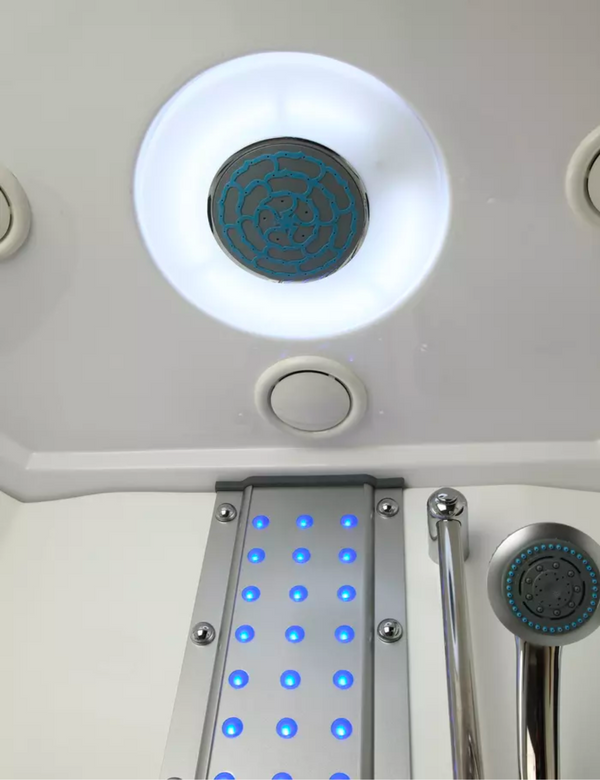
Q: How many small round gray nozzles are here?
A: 9